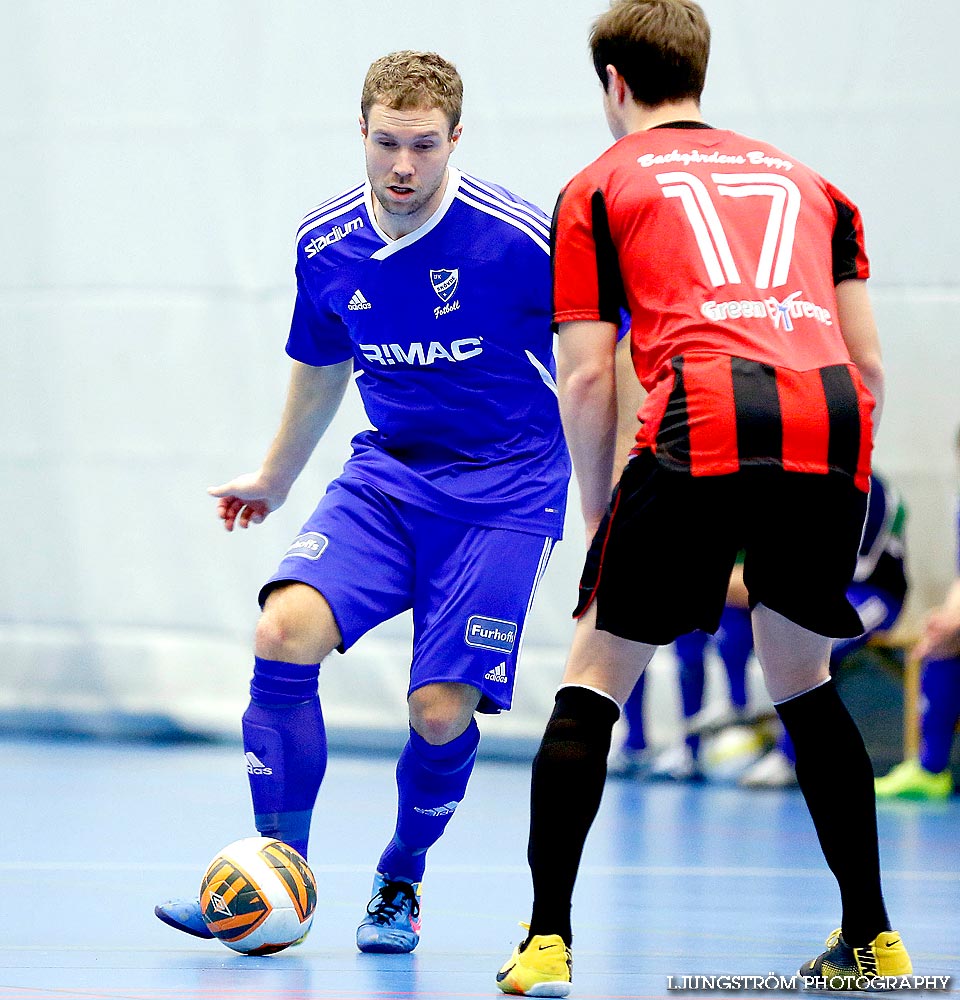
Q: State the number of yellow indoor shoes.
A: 2